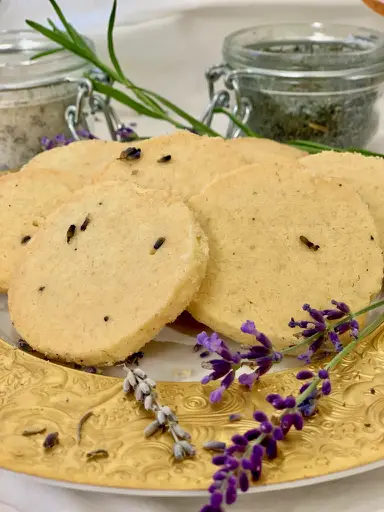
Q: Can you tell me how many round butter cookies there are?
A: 7